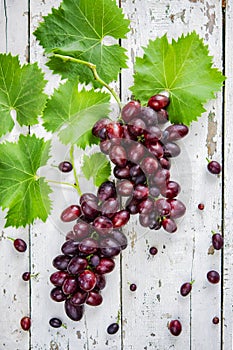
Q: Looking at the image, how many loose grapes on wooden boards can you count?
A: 15